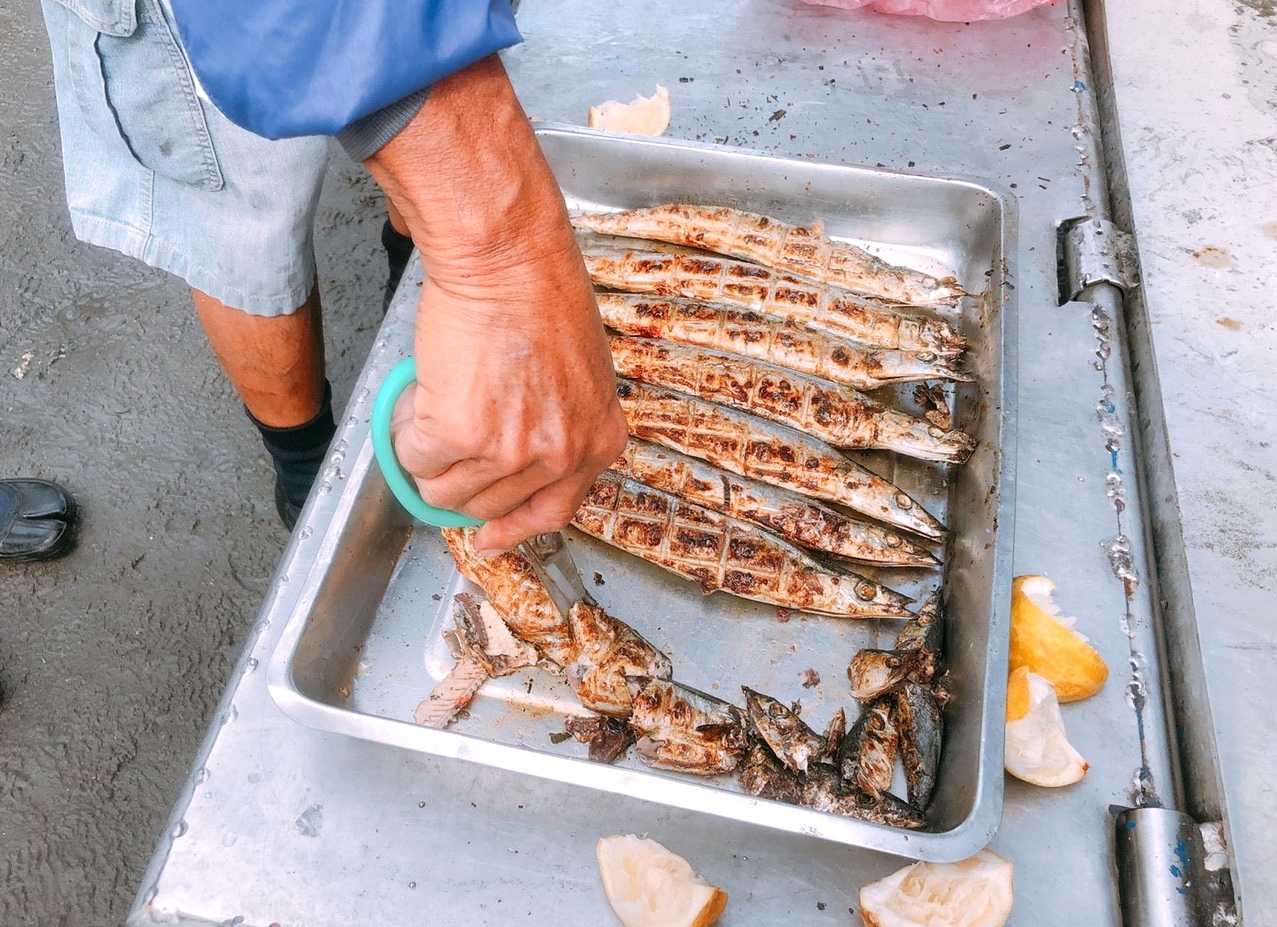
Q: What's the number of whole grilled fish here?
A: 7